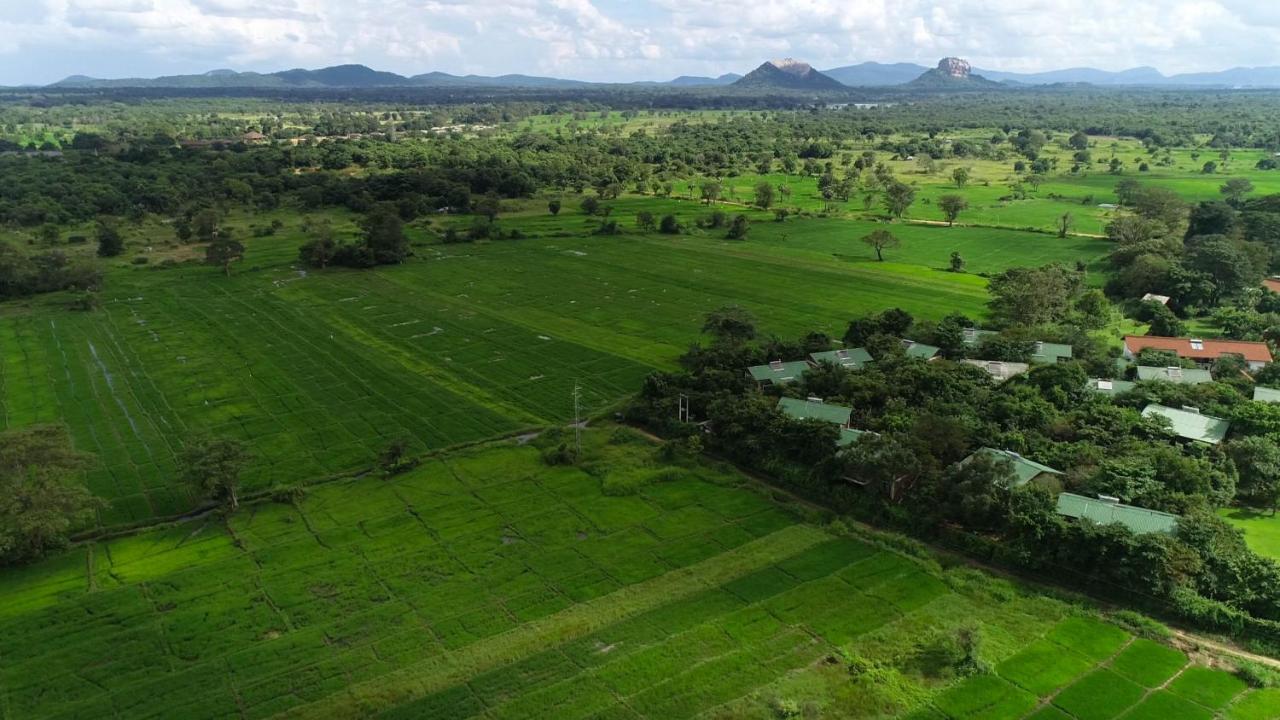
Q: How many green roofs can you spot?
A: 13